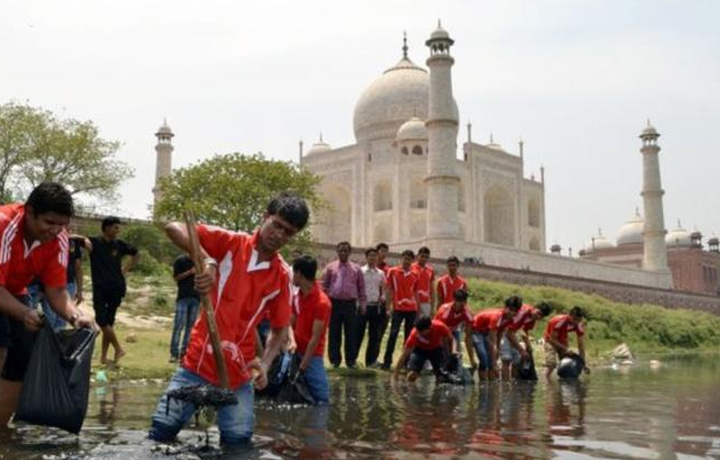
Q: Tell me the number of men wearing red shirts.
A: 12